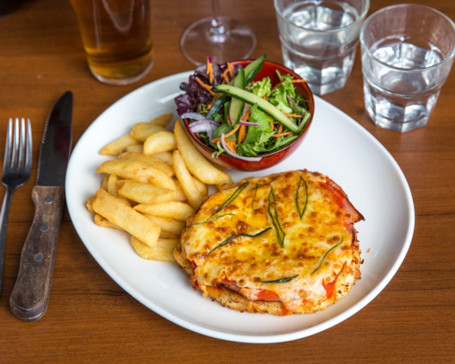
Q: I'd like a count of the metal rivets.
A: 3